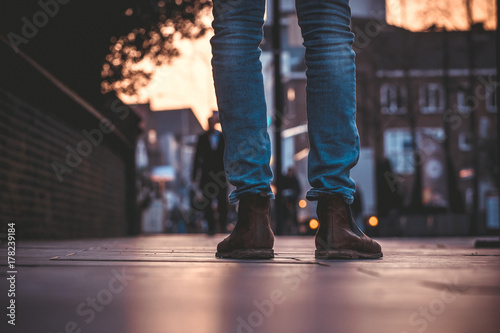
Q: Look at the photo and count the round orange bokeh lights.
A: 3